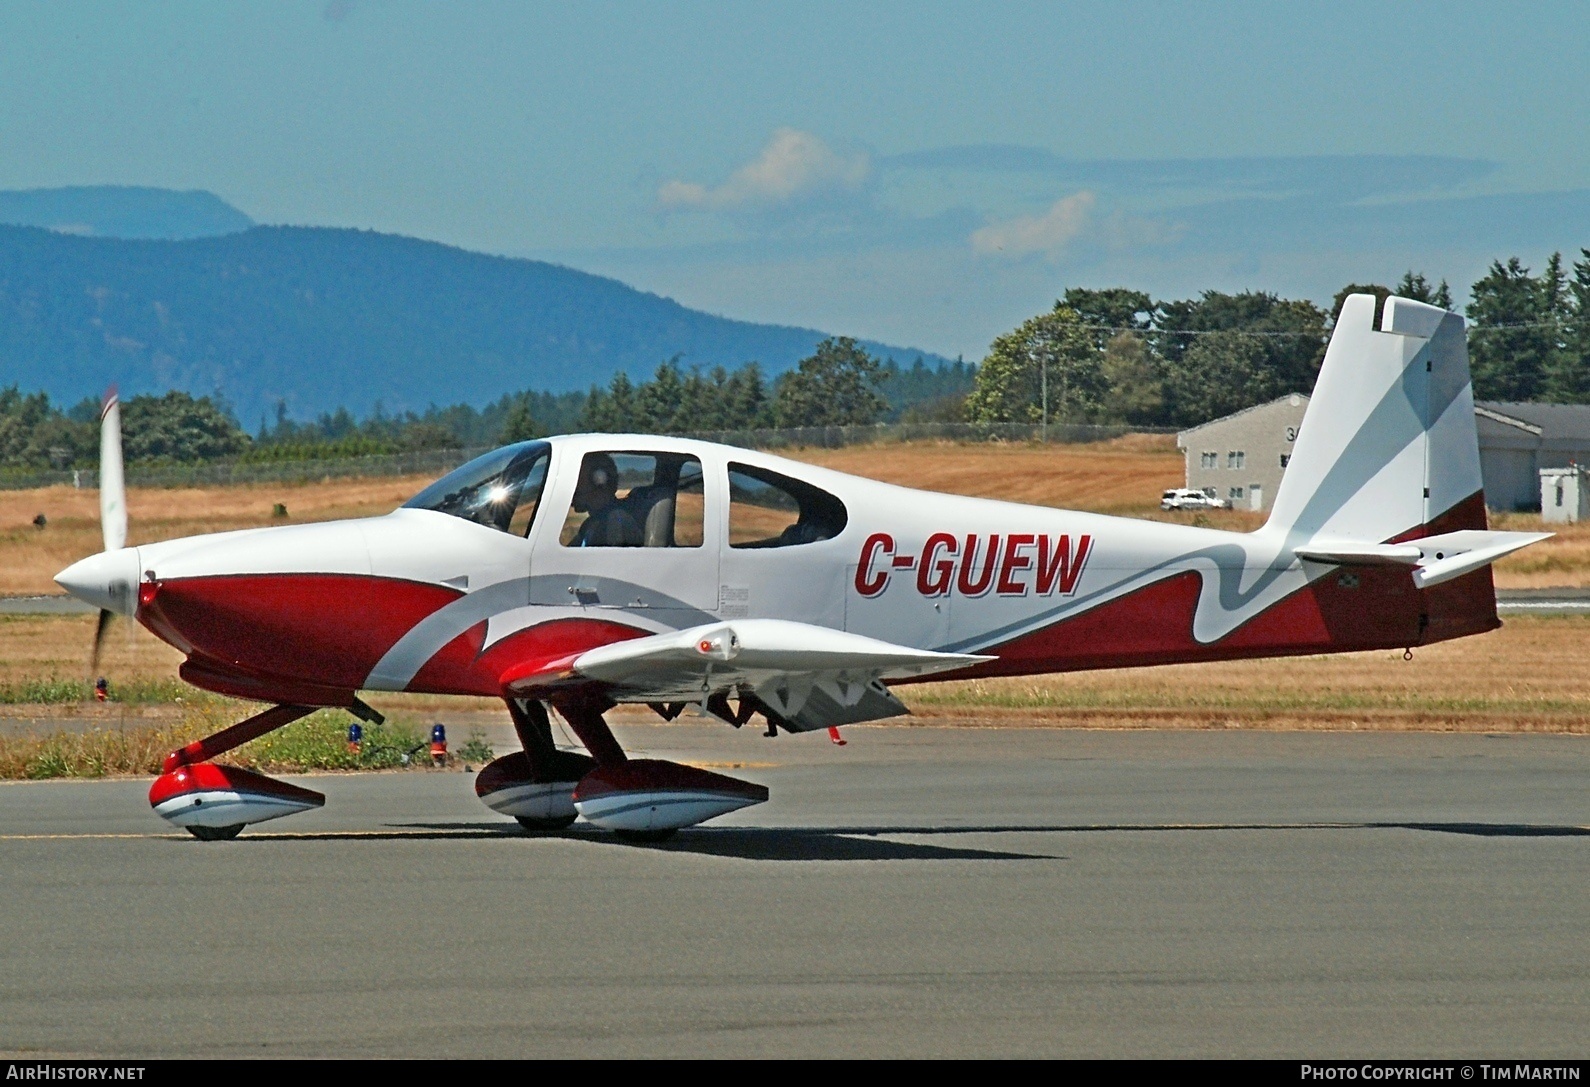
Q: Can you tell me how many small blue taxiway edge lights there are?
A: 3